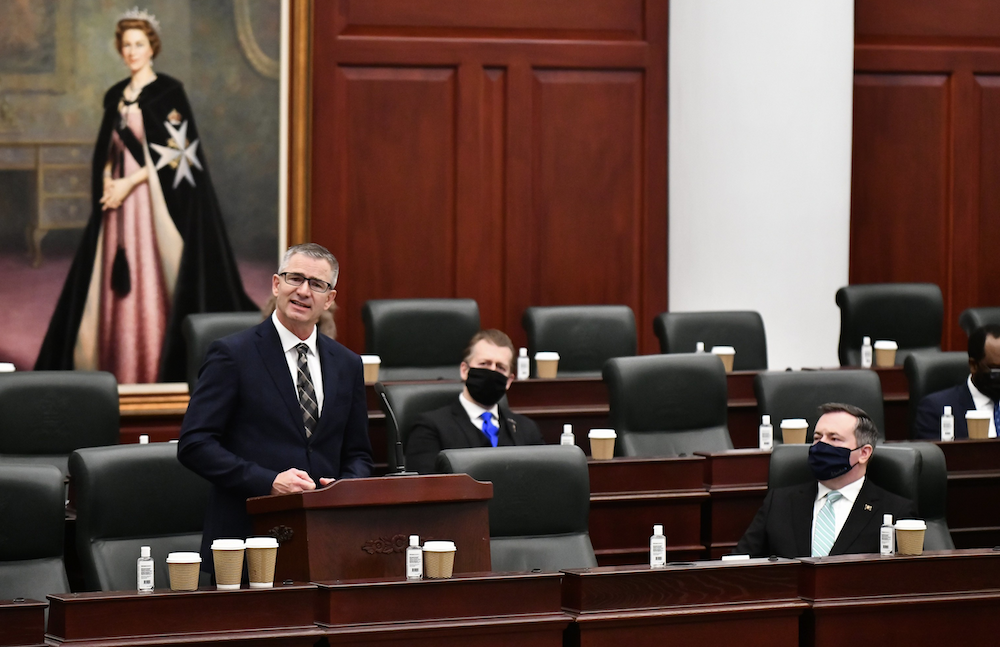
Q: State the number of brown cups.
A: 12